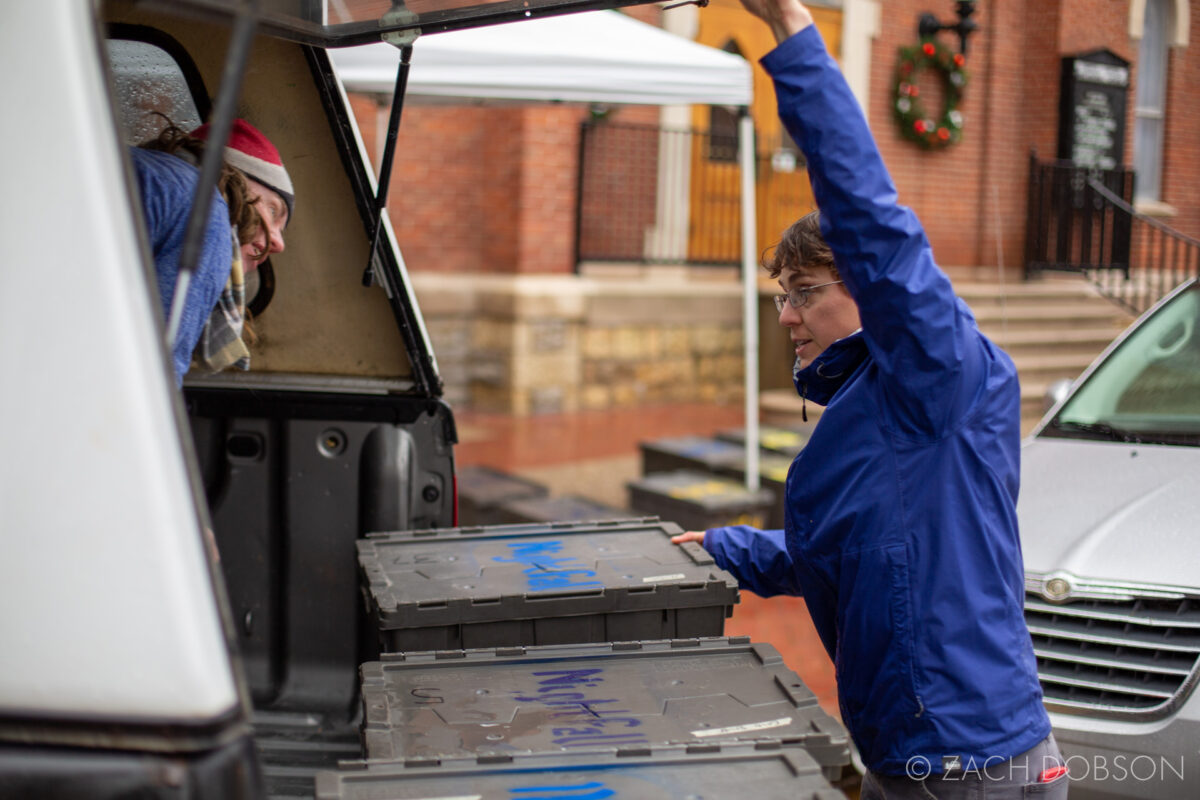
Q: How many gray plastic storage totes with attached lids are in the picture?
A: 9